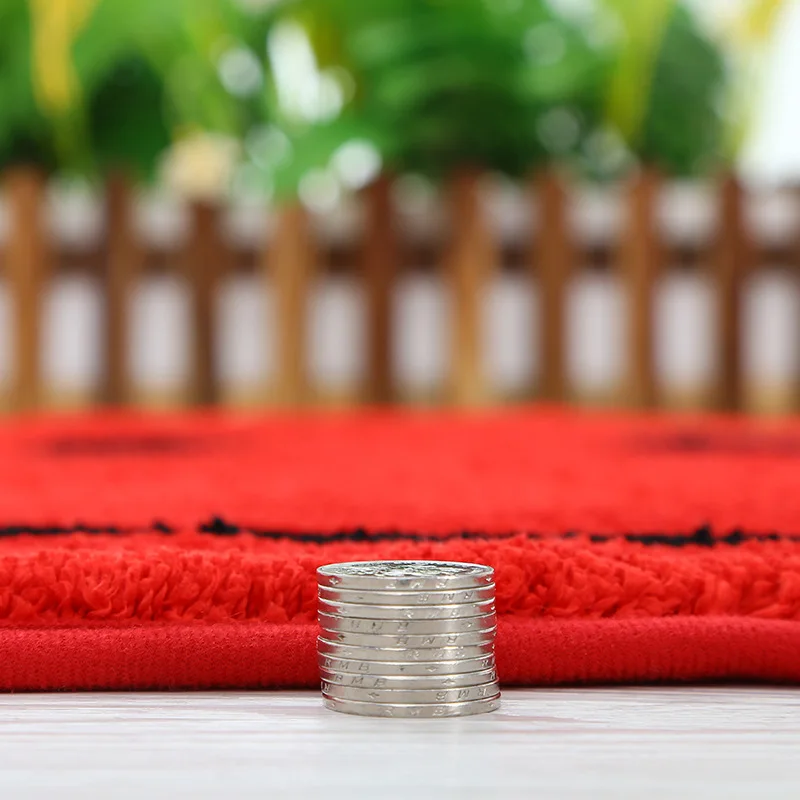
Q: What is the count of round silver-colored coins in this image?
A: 10